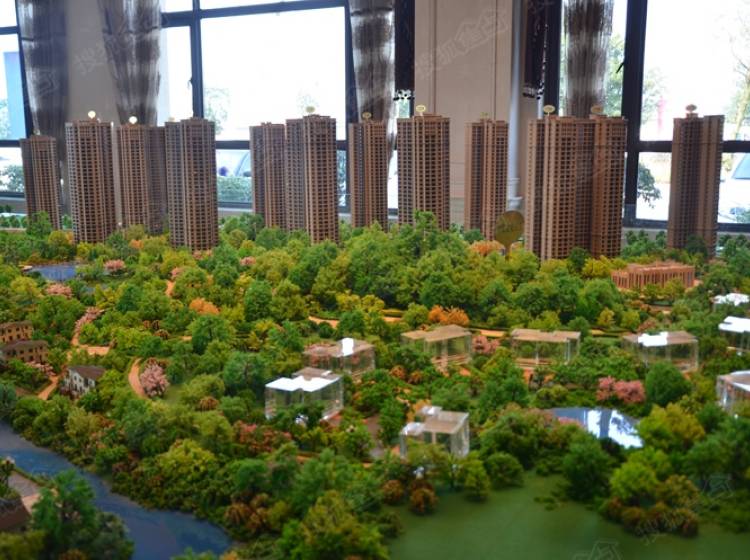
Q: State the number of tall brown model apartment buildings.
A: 12